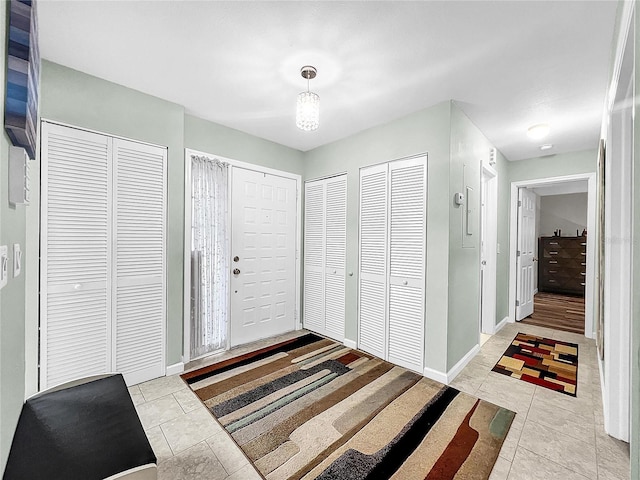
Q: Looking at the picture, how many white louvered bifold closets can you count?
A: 3